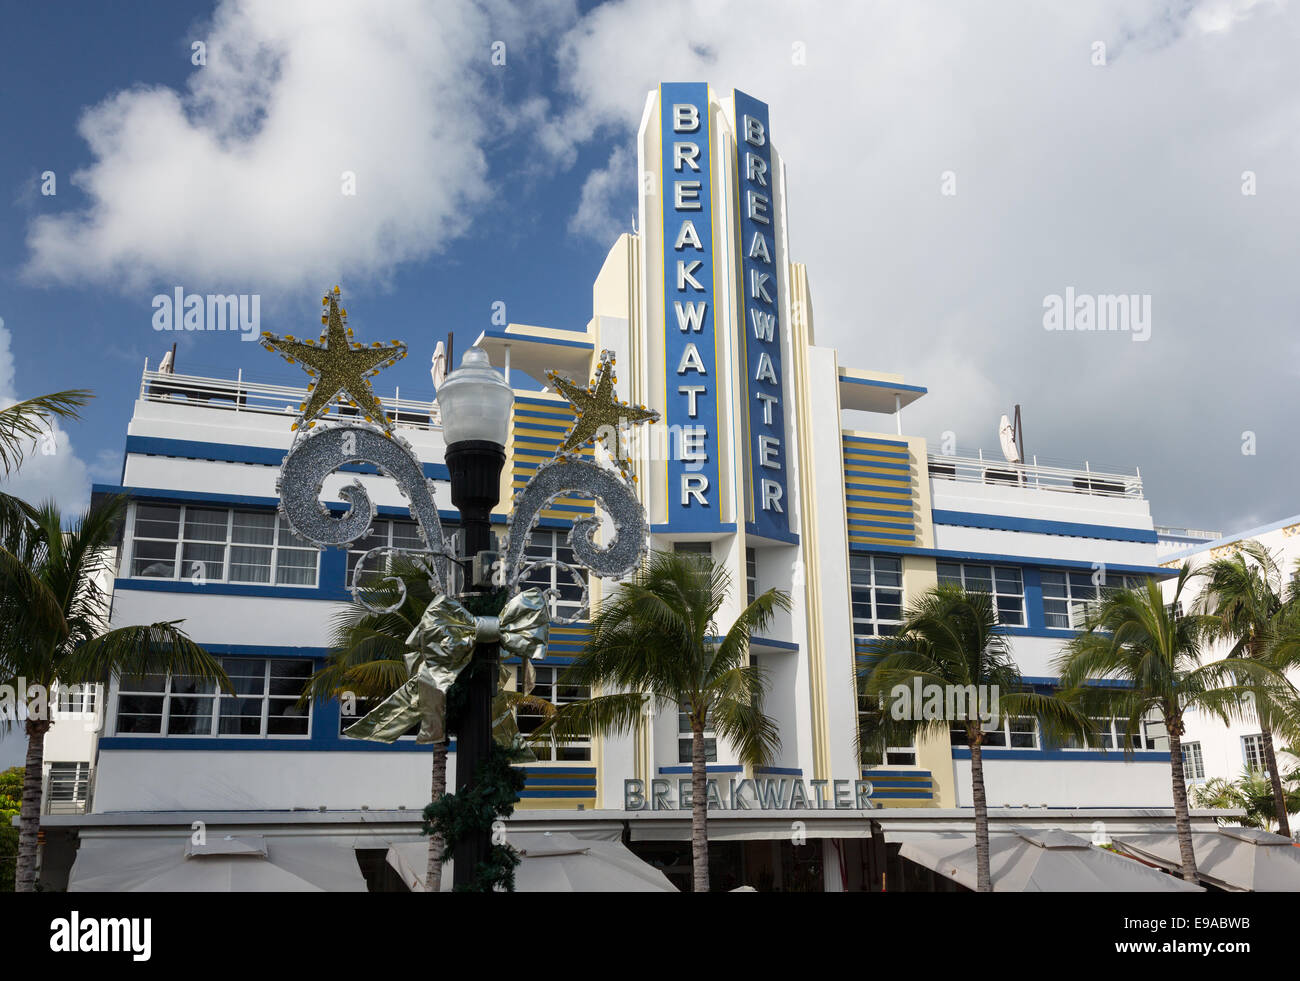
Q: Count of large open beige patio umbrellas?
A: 4